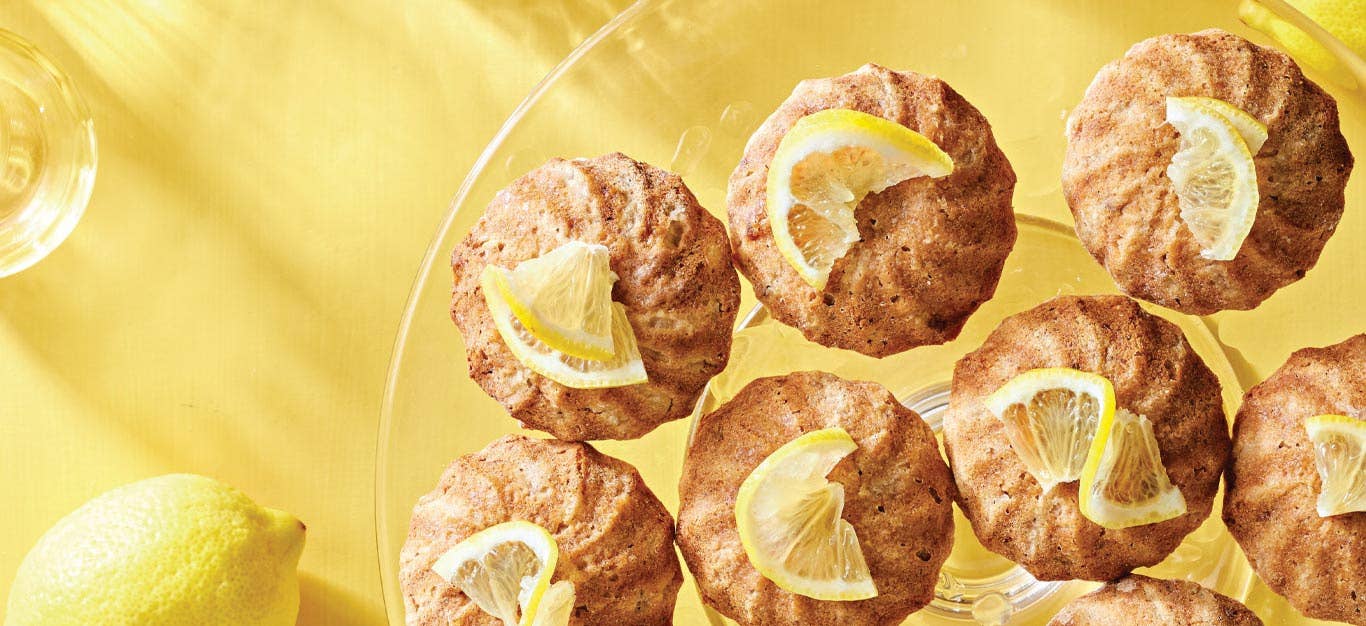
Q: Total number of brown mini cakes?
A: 8